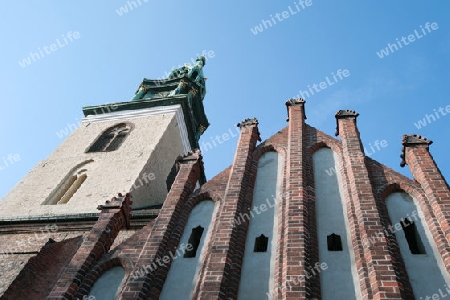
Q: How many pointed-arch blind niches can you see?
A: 5